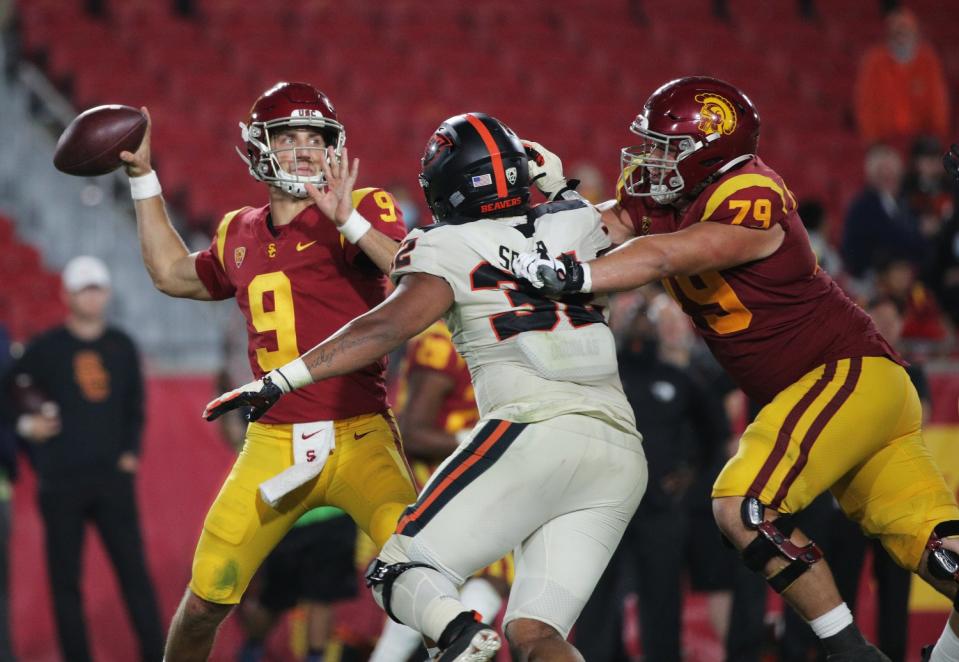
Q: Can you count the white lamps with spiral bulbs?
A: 0